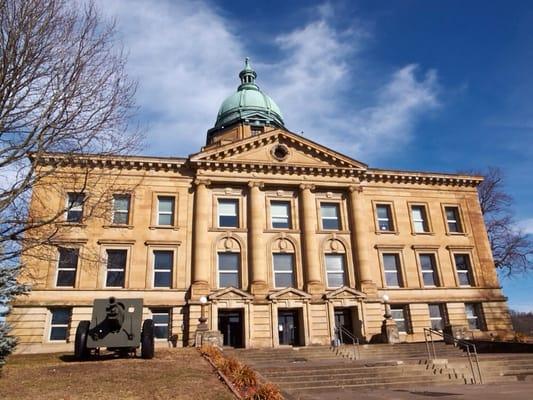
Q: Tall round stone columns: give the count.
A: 4